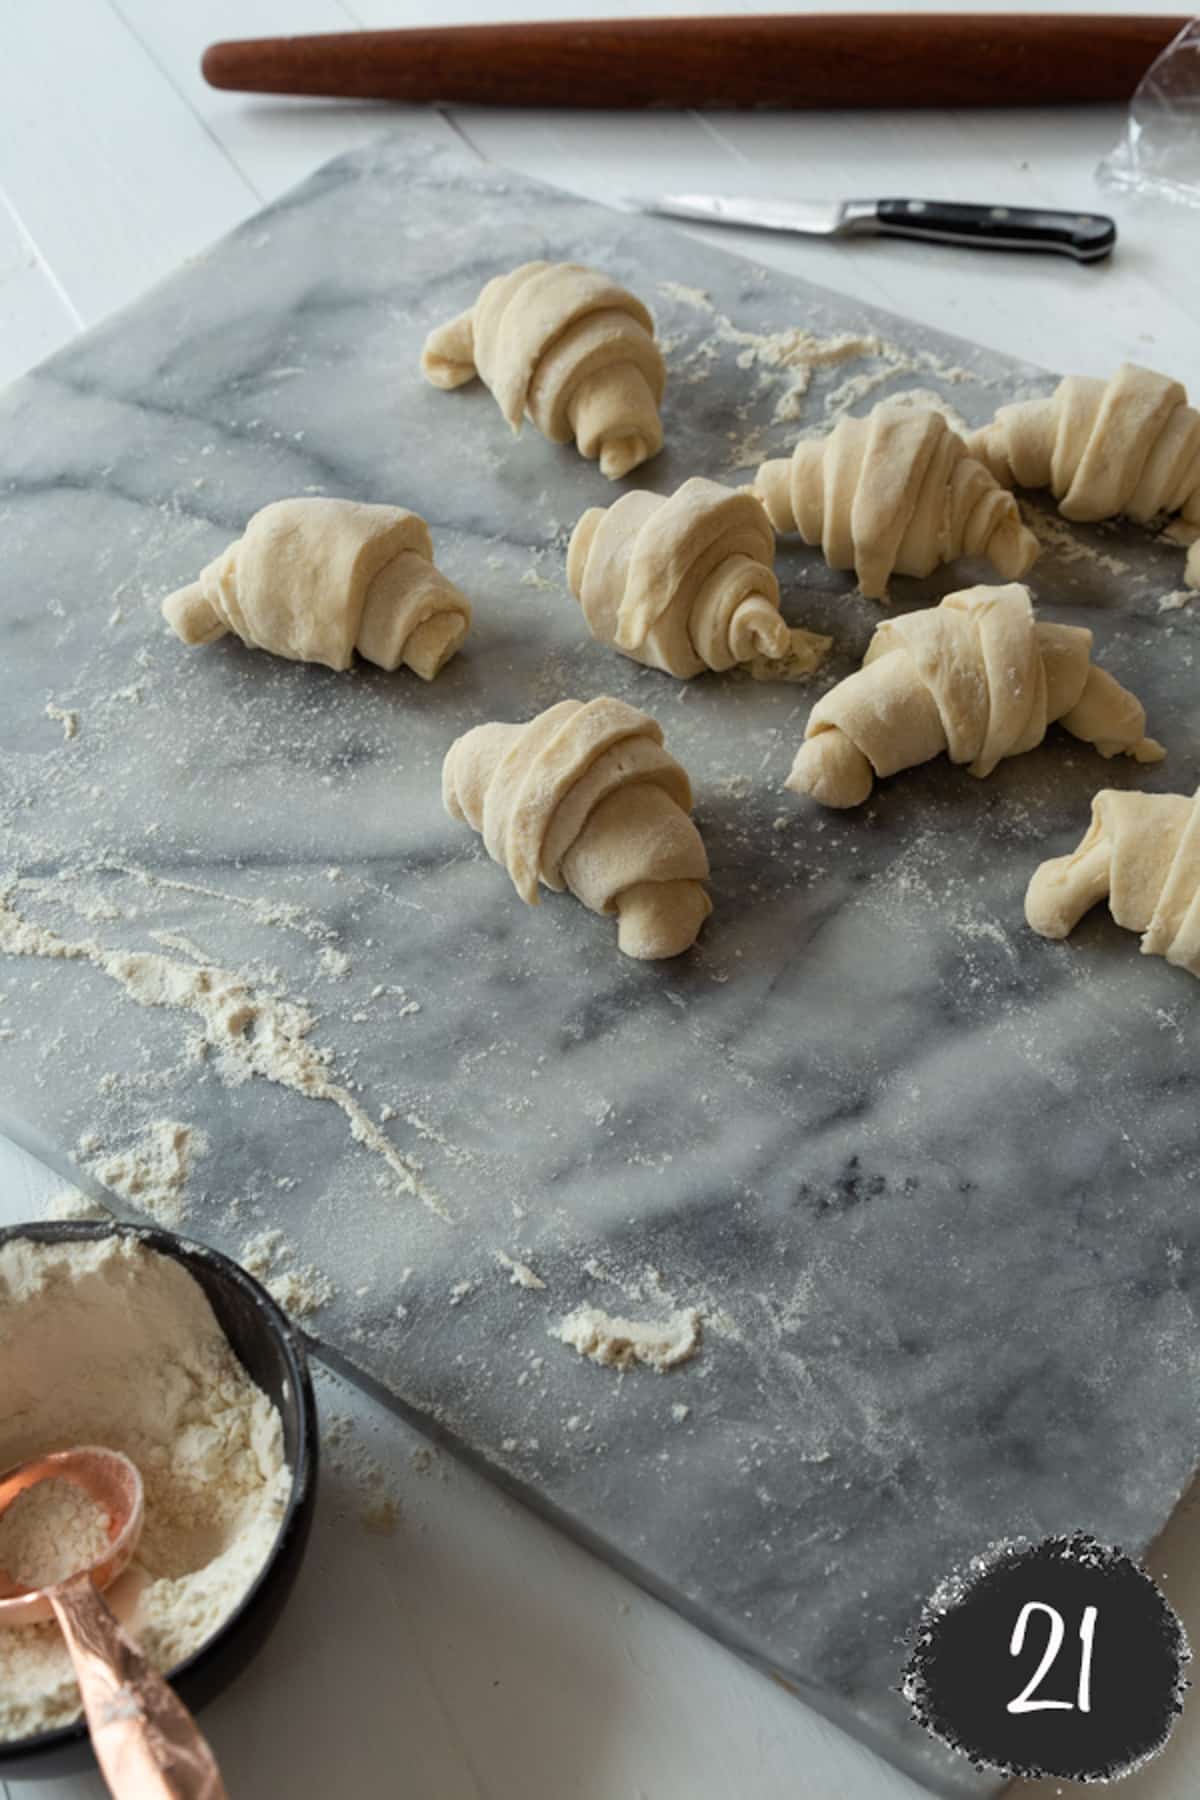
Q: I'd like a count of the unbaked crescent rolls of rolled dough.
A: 8